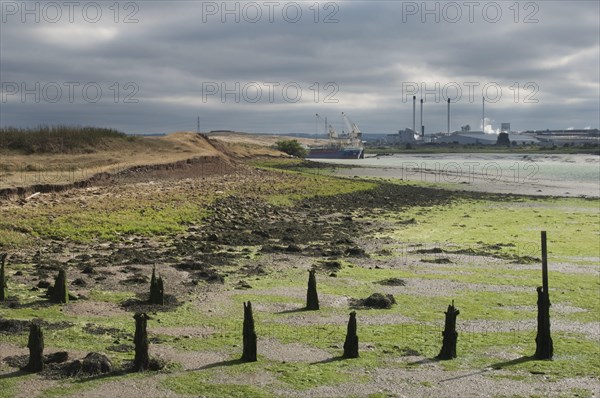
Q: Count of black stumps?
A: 10